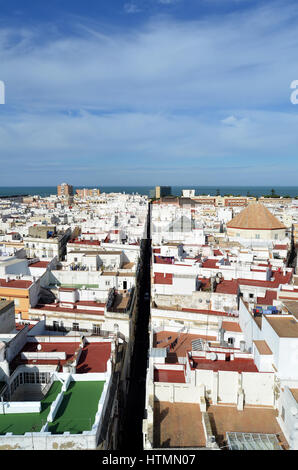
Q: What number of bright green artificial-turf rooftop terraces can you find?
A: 2